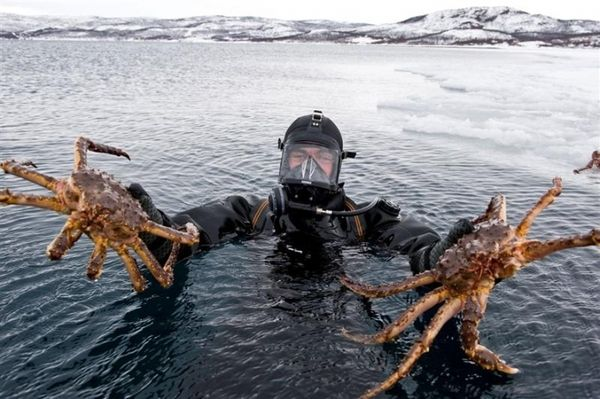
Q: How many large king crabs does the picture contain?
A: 2